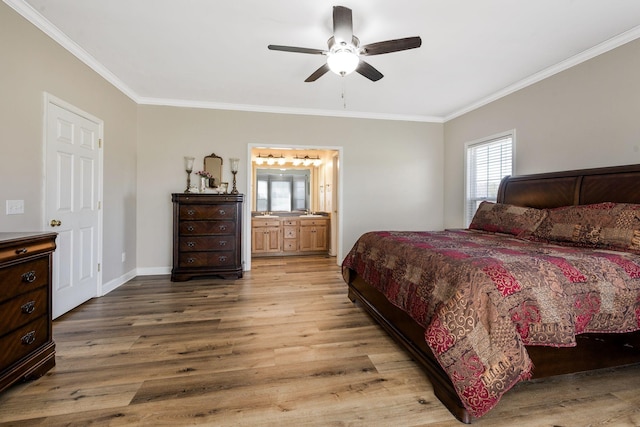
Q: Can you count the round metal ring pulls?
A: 11